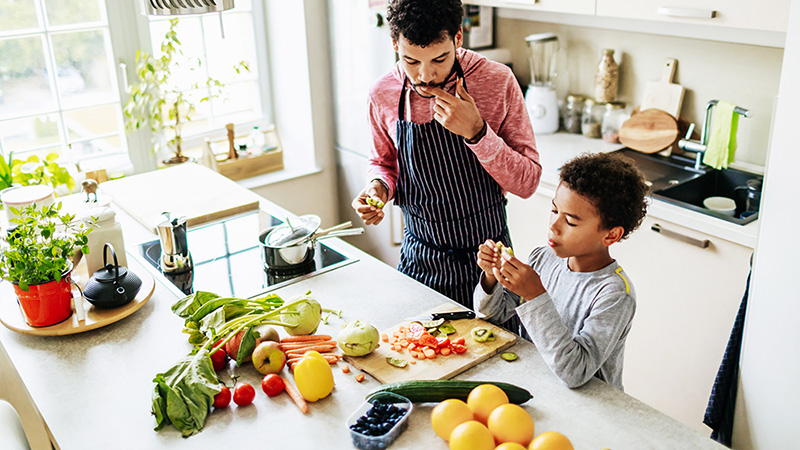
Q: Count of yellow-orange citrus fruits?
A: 6